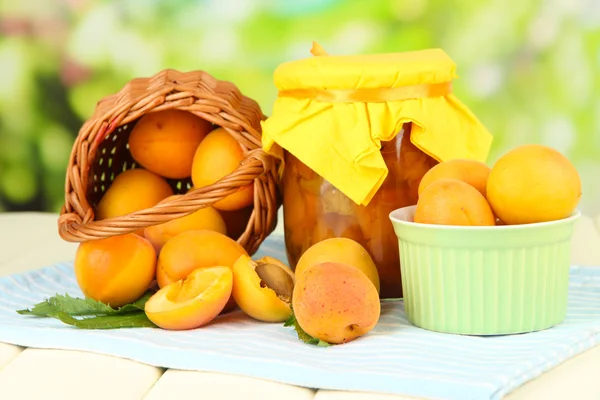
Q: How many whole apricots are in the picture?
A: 11